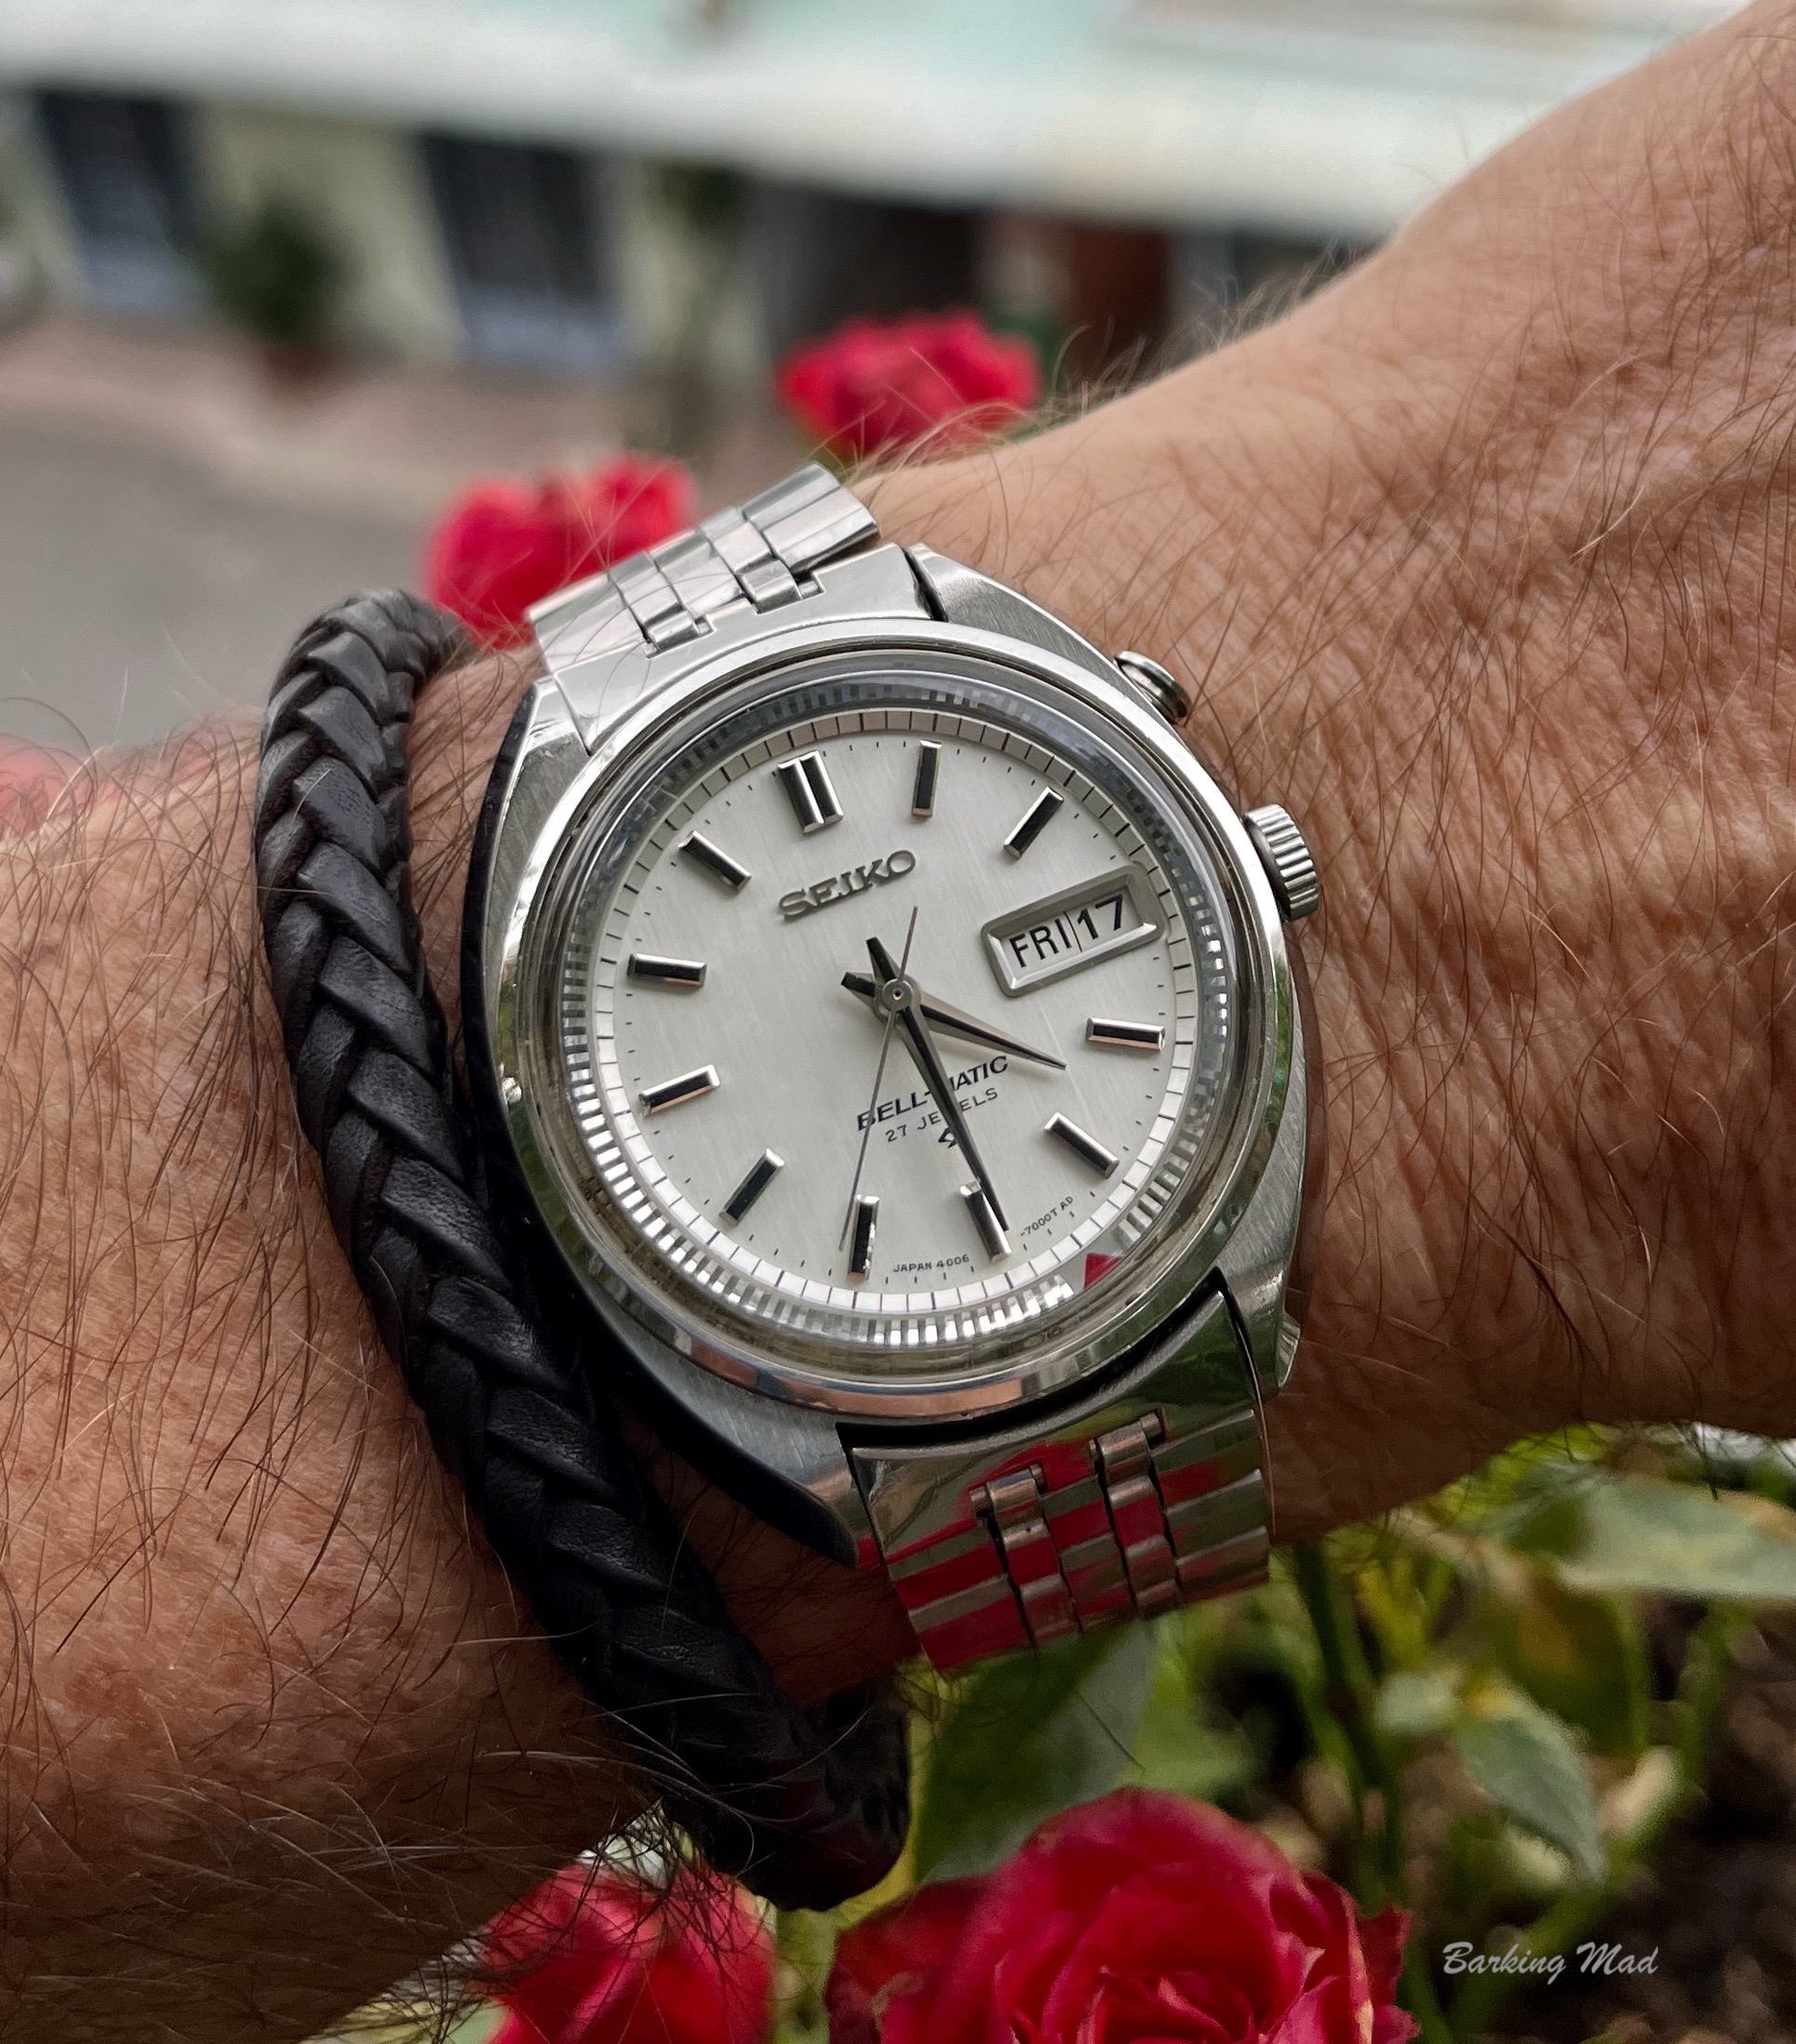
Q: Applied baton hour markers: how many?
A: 11